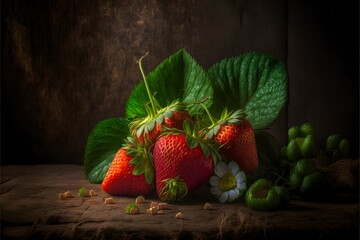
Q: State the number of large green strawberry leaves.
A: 3